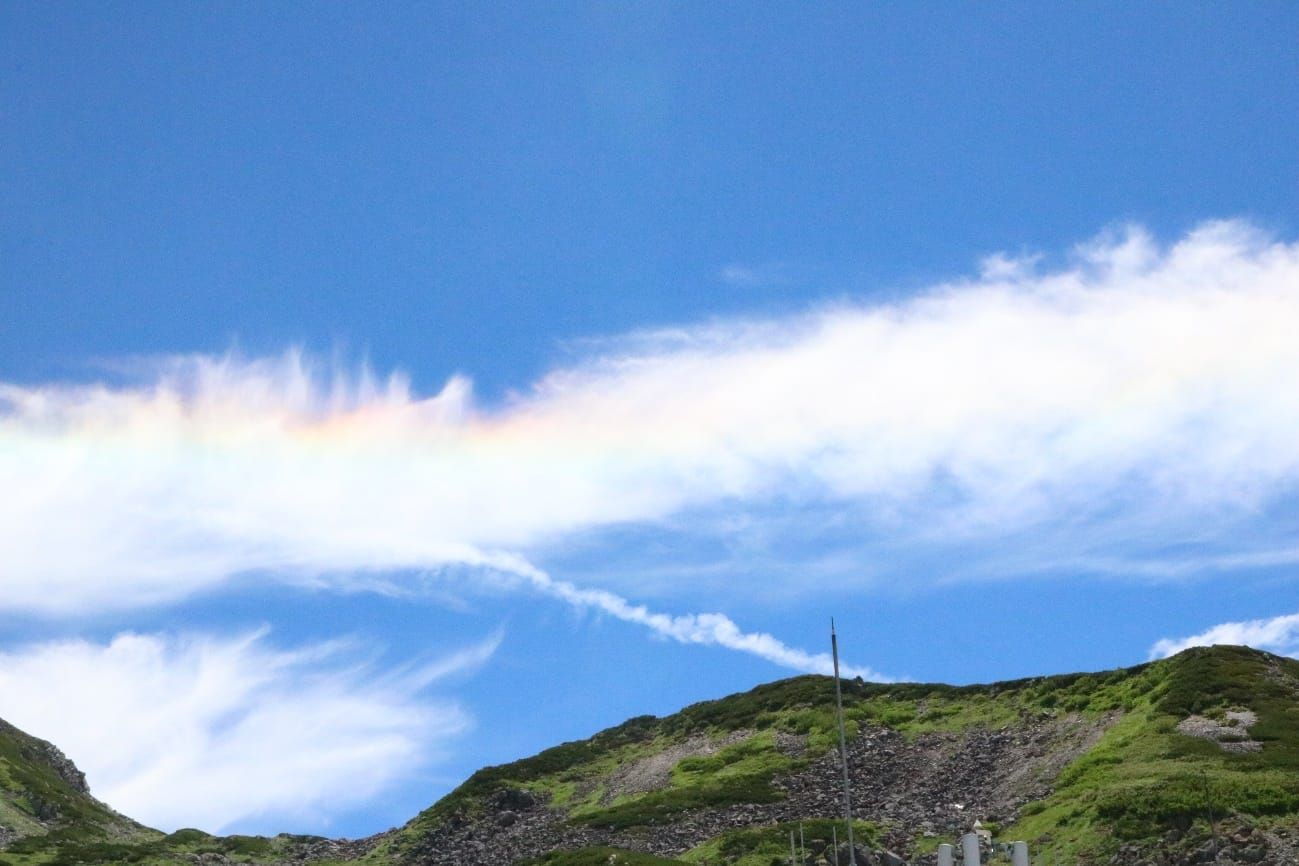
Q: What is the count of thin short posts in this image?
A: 3